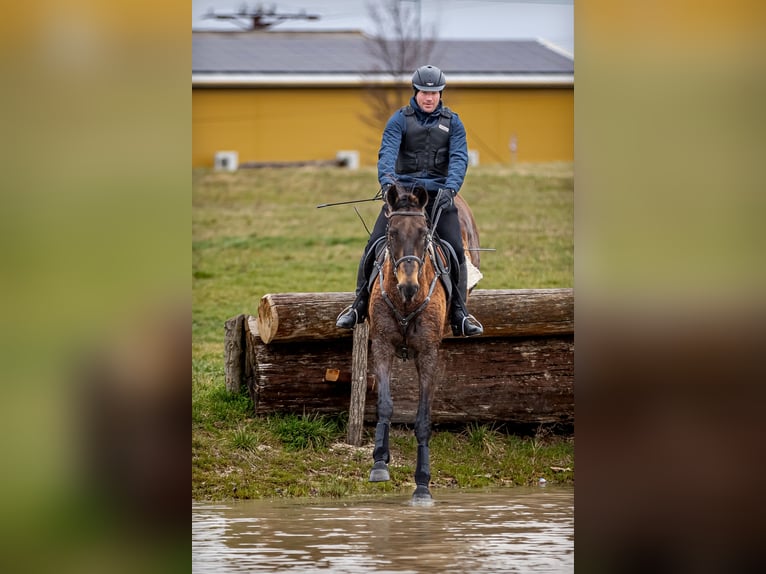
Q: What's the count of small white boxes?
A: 3